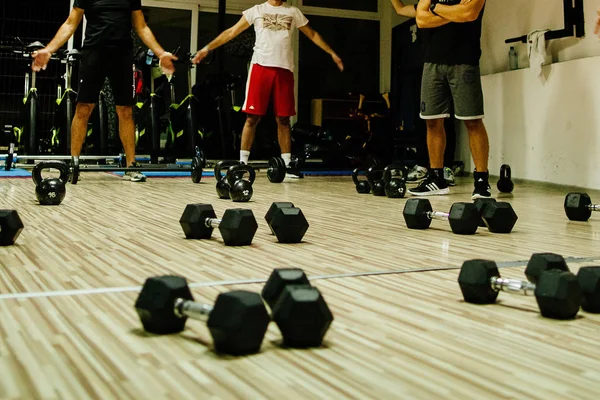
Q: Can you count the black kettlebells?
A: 7